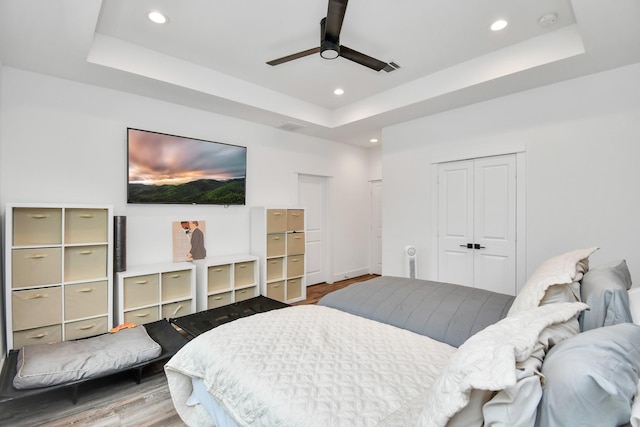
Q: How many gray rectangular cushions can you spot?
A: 1